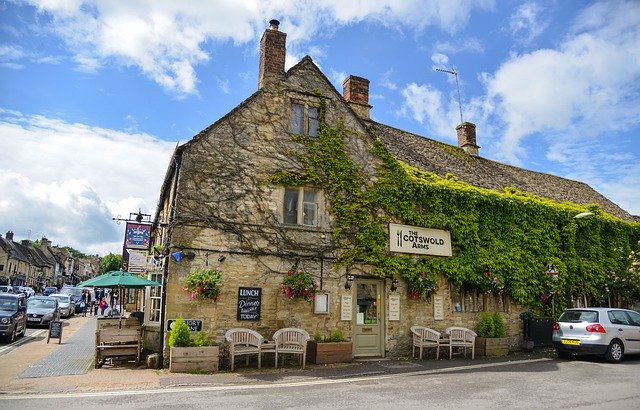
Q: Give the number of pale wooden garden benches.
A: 2